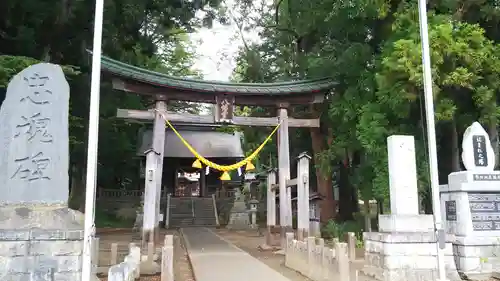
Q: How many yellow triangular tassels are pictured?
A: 3